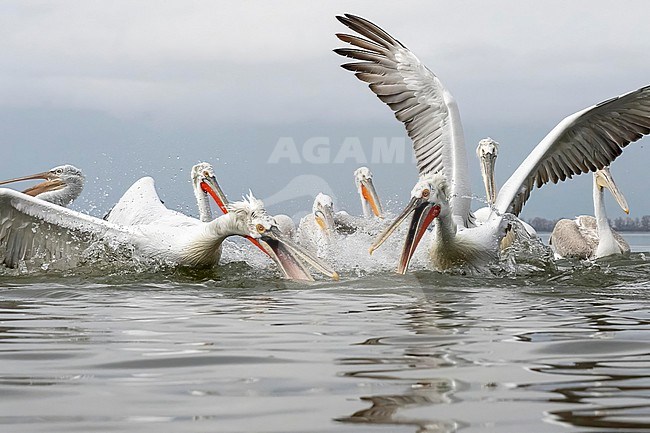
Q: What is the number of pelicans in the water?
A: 8